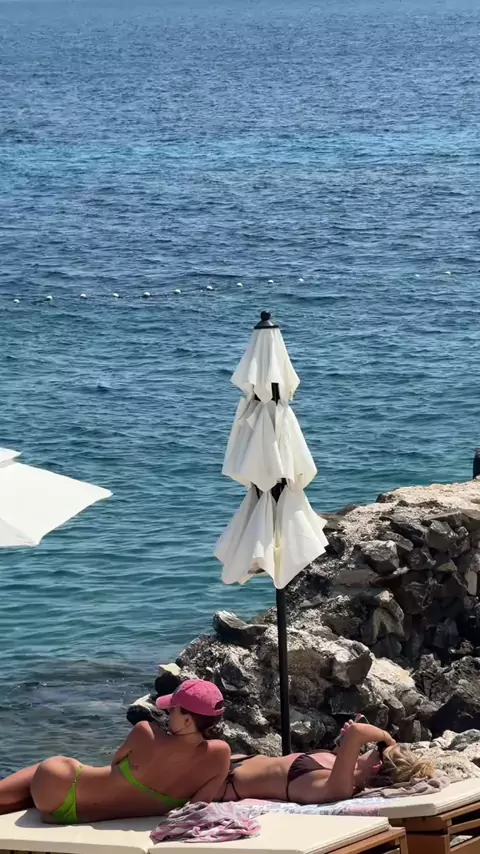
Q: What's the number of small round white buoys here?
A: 12